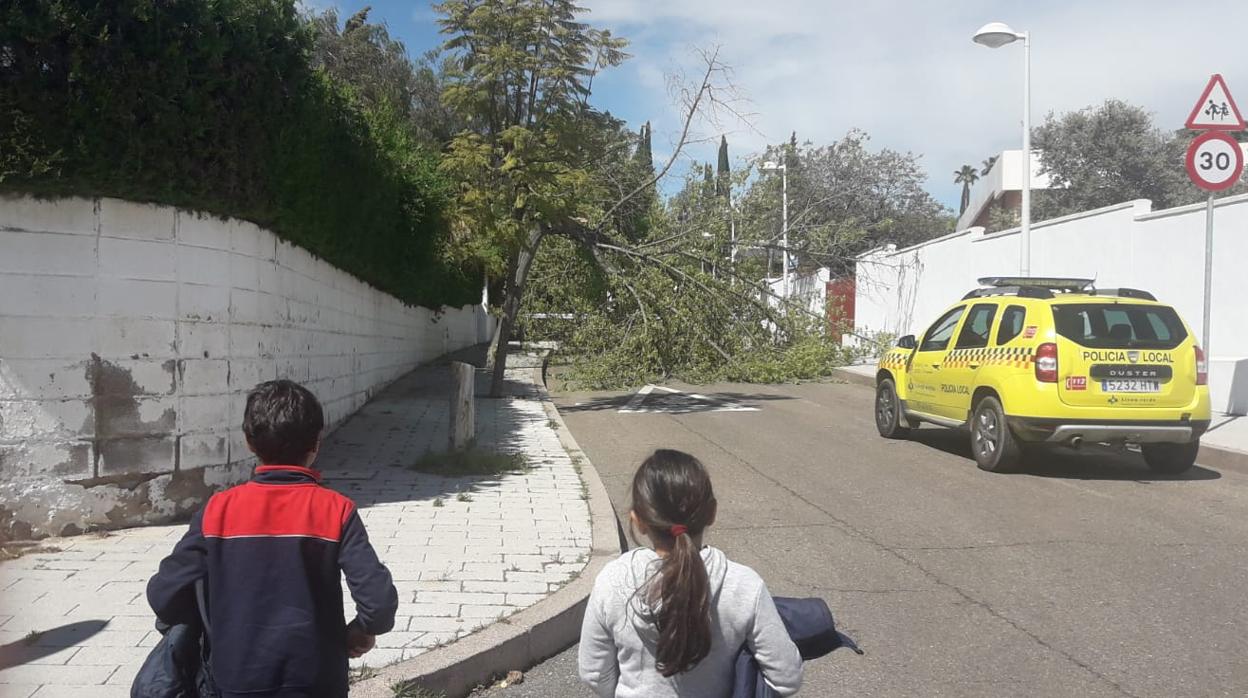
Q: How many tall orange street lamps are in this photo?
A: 0